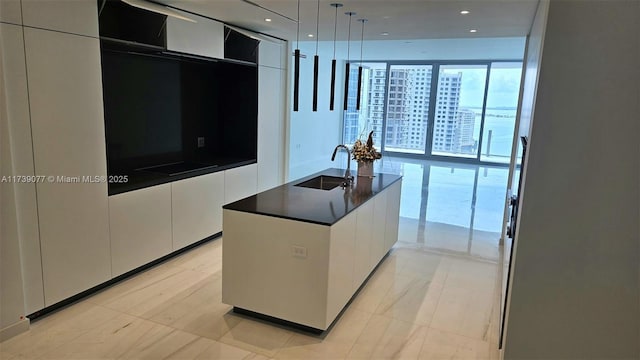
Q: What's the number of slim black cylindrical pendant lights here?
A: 5